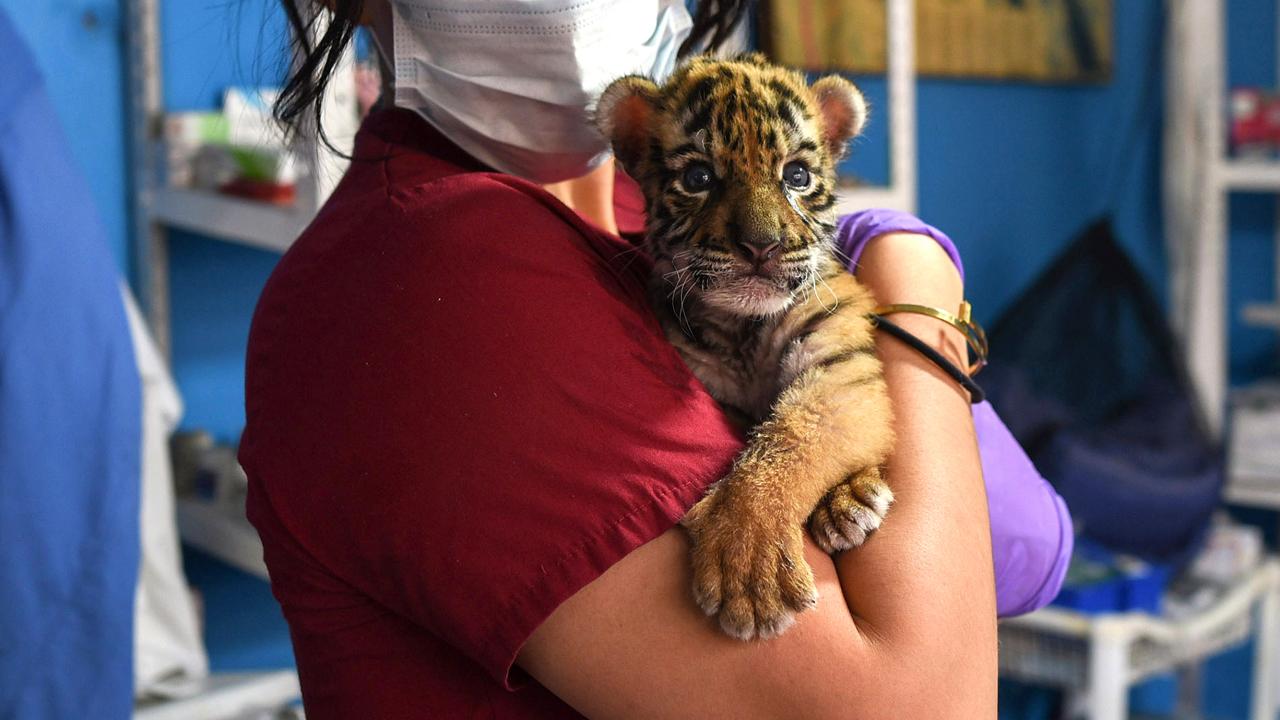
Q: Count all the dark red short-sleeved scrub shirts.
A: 1